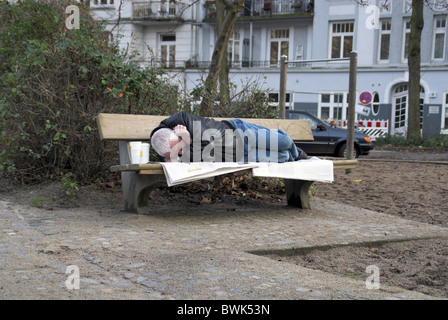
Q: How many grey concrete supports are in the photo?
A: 2